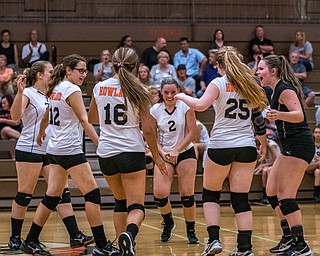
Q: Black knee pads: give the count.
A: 12